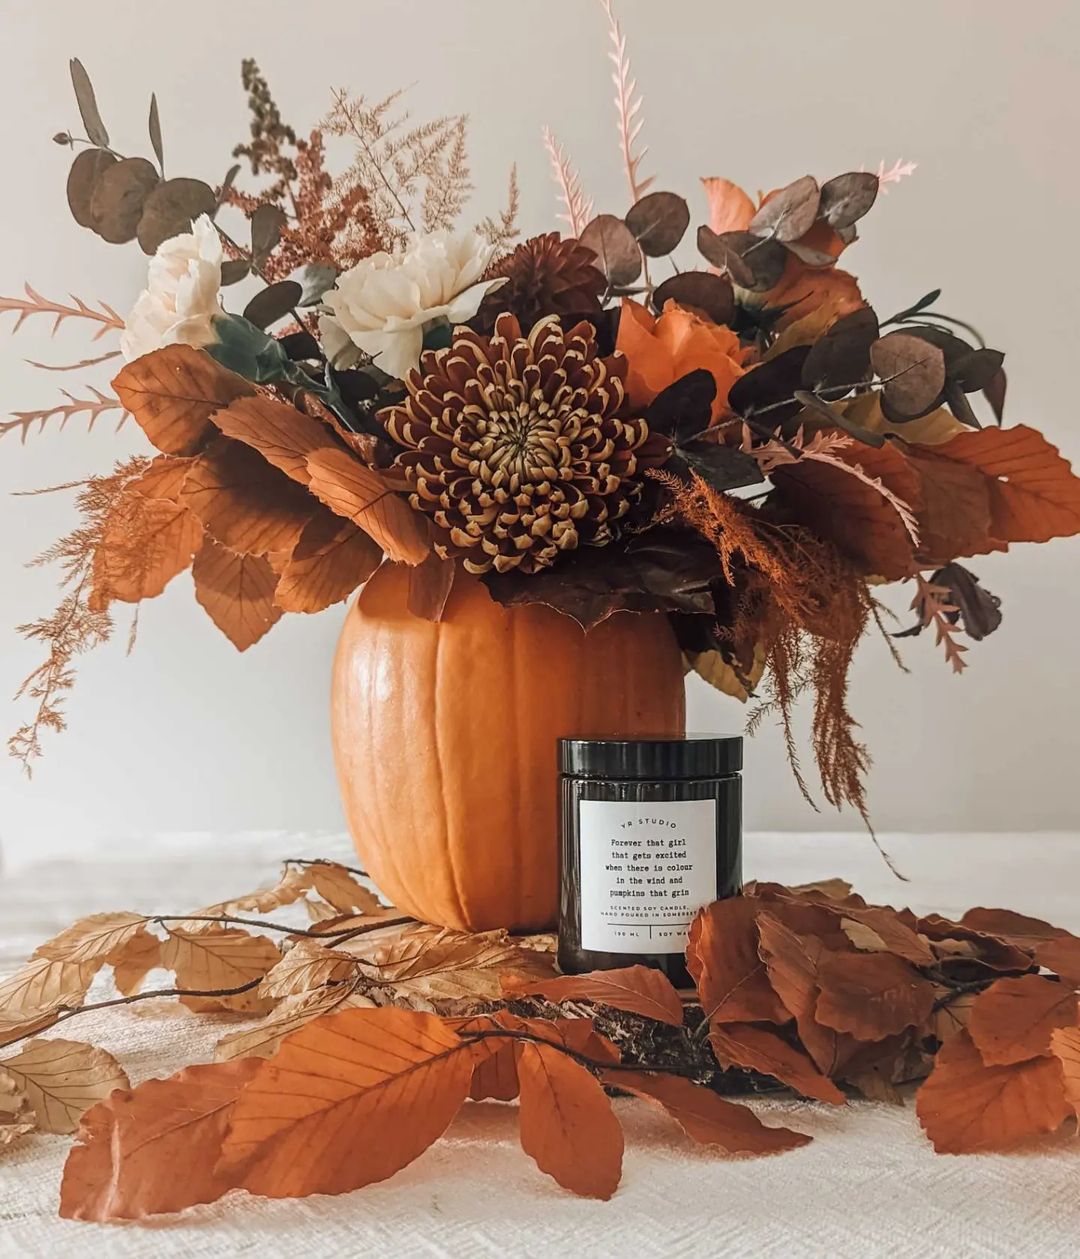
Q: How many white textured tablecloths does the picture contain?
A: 1